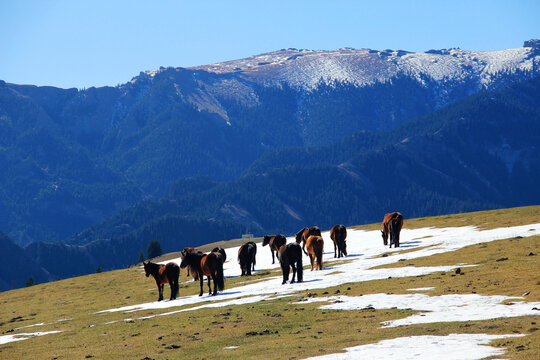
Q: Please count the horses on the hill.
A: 11